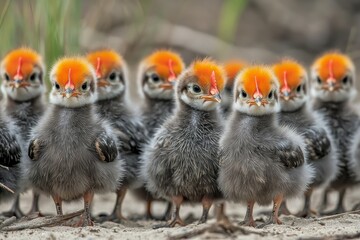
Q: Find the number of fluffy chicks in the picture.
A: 9